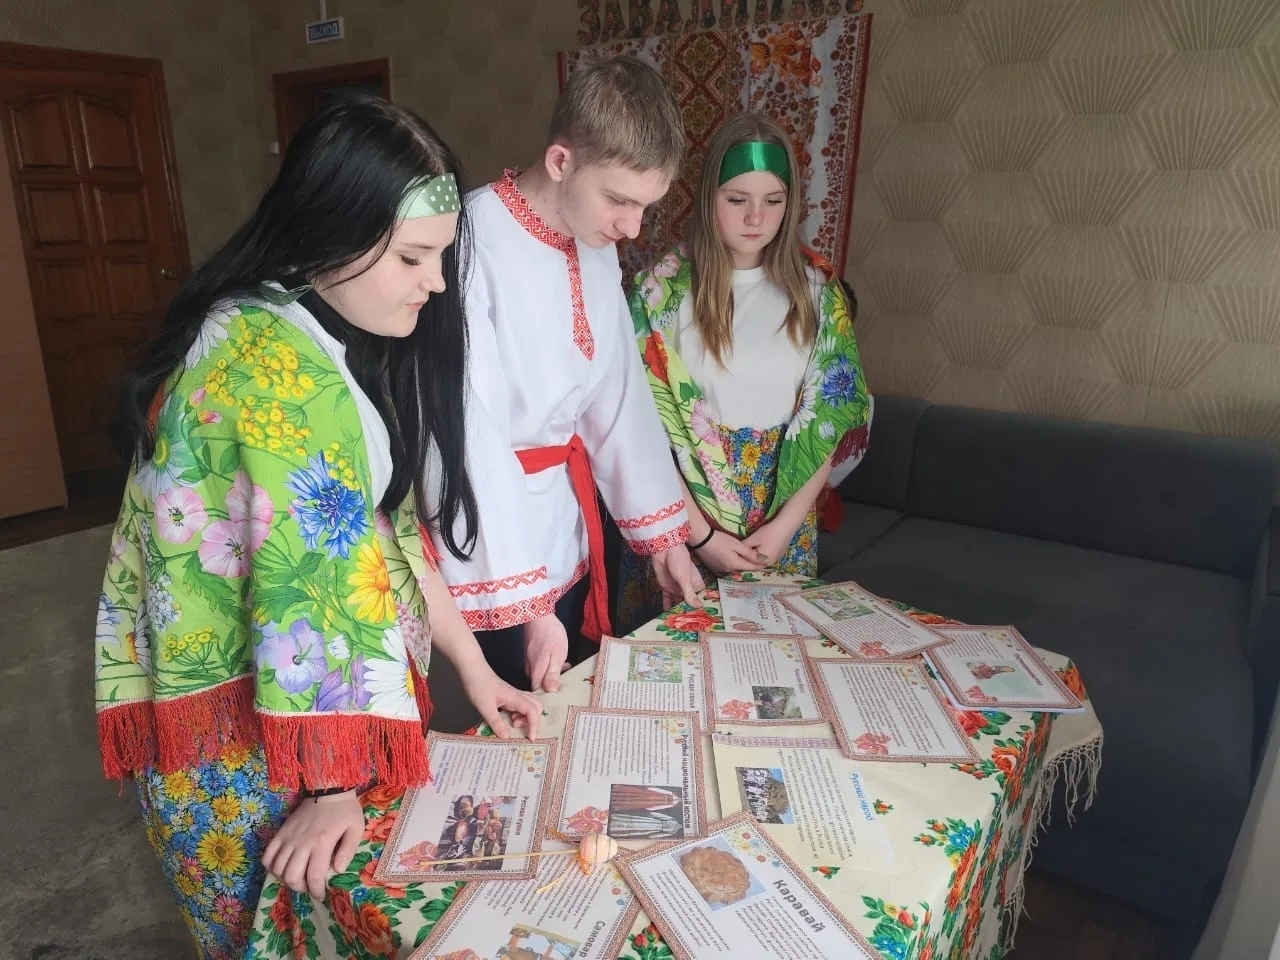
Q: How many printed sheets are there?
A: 11